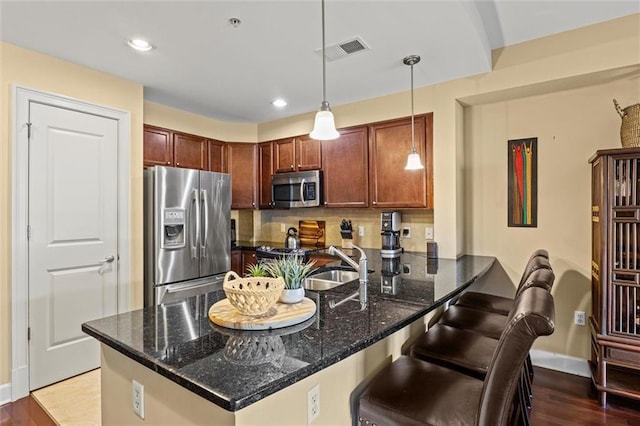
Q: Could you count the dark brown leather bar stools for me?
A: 4